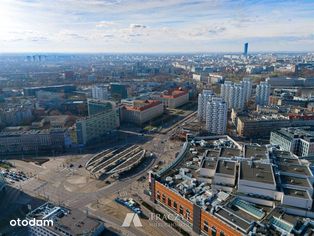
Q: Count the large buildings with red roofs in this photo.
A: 2